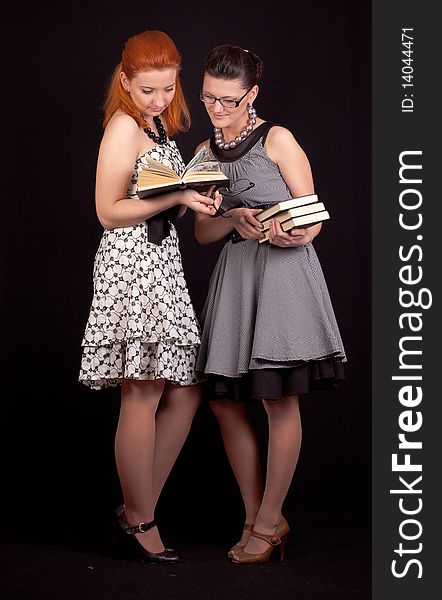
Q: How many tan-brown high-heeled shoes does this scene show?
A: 2